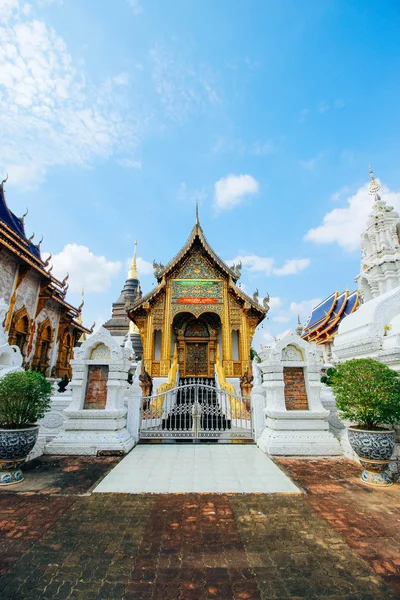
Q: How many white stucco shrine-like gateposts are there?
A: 2